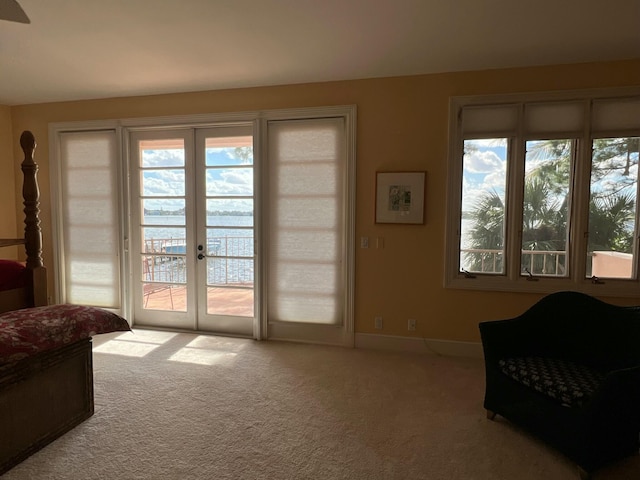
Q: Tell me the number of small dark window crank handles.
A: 3